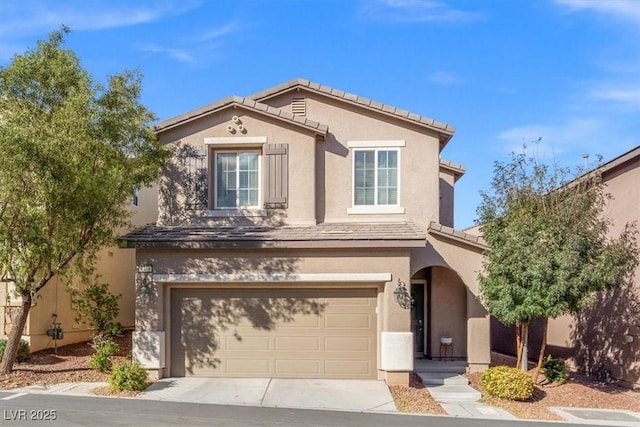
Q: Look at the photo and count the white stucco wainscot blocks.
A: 2